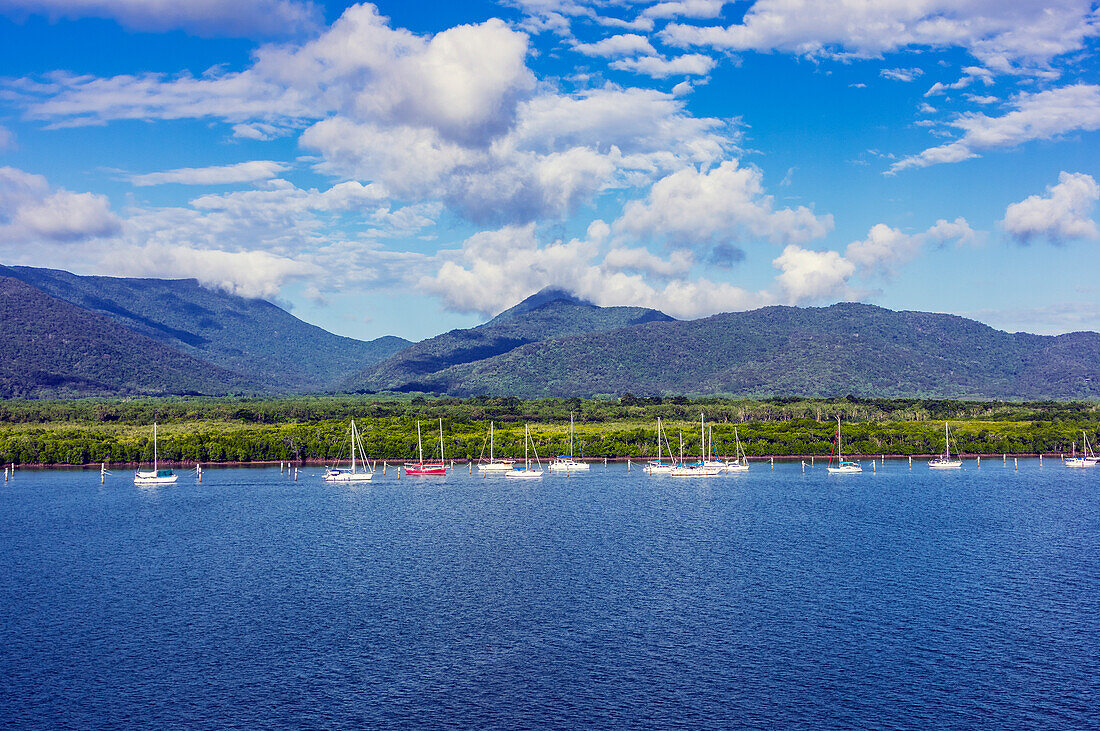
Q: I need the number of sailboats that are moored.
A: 13